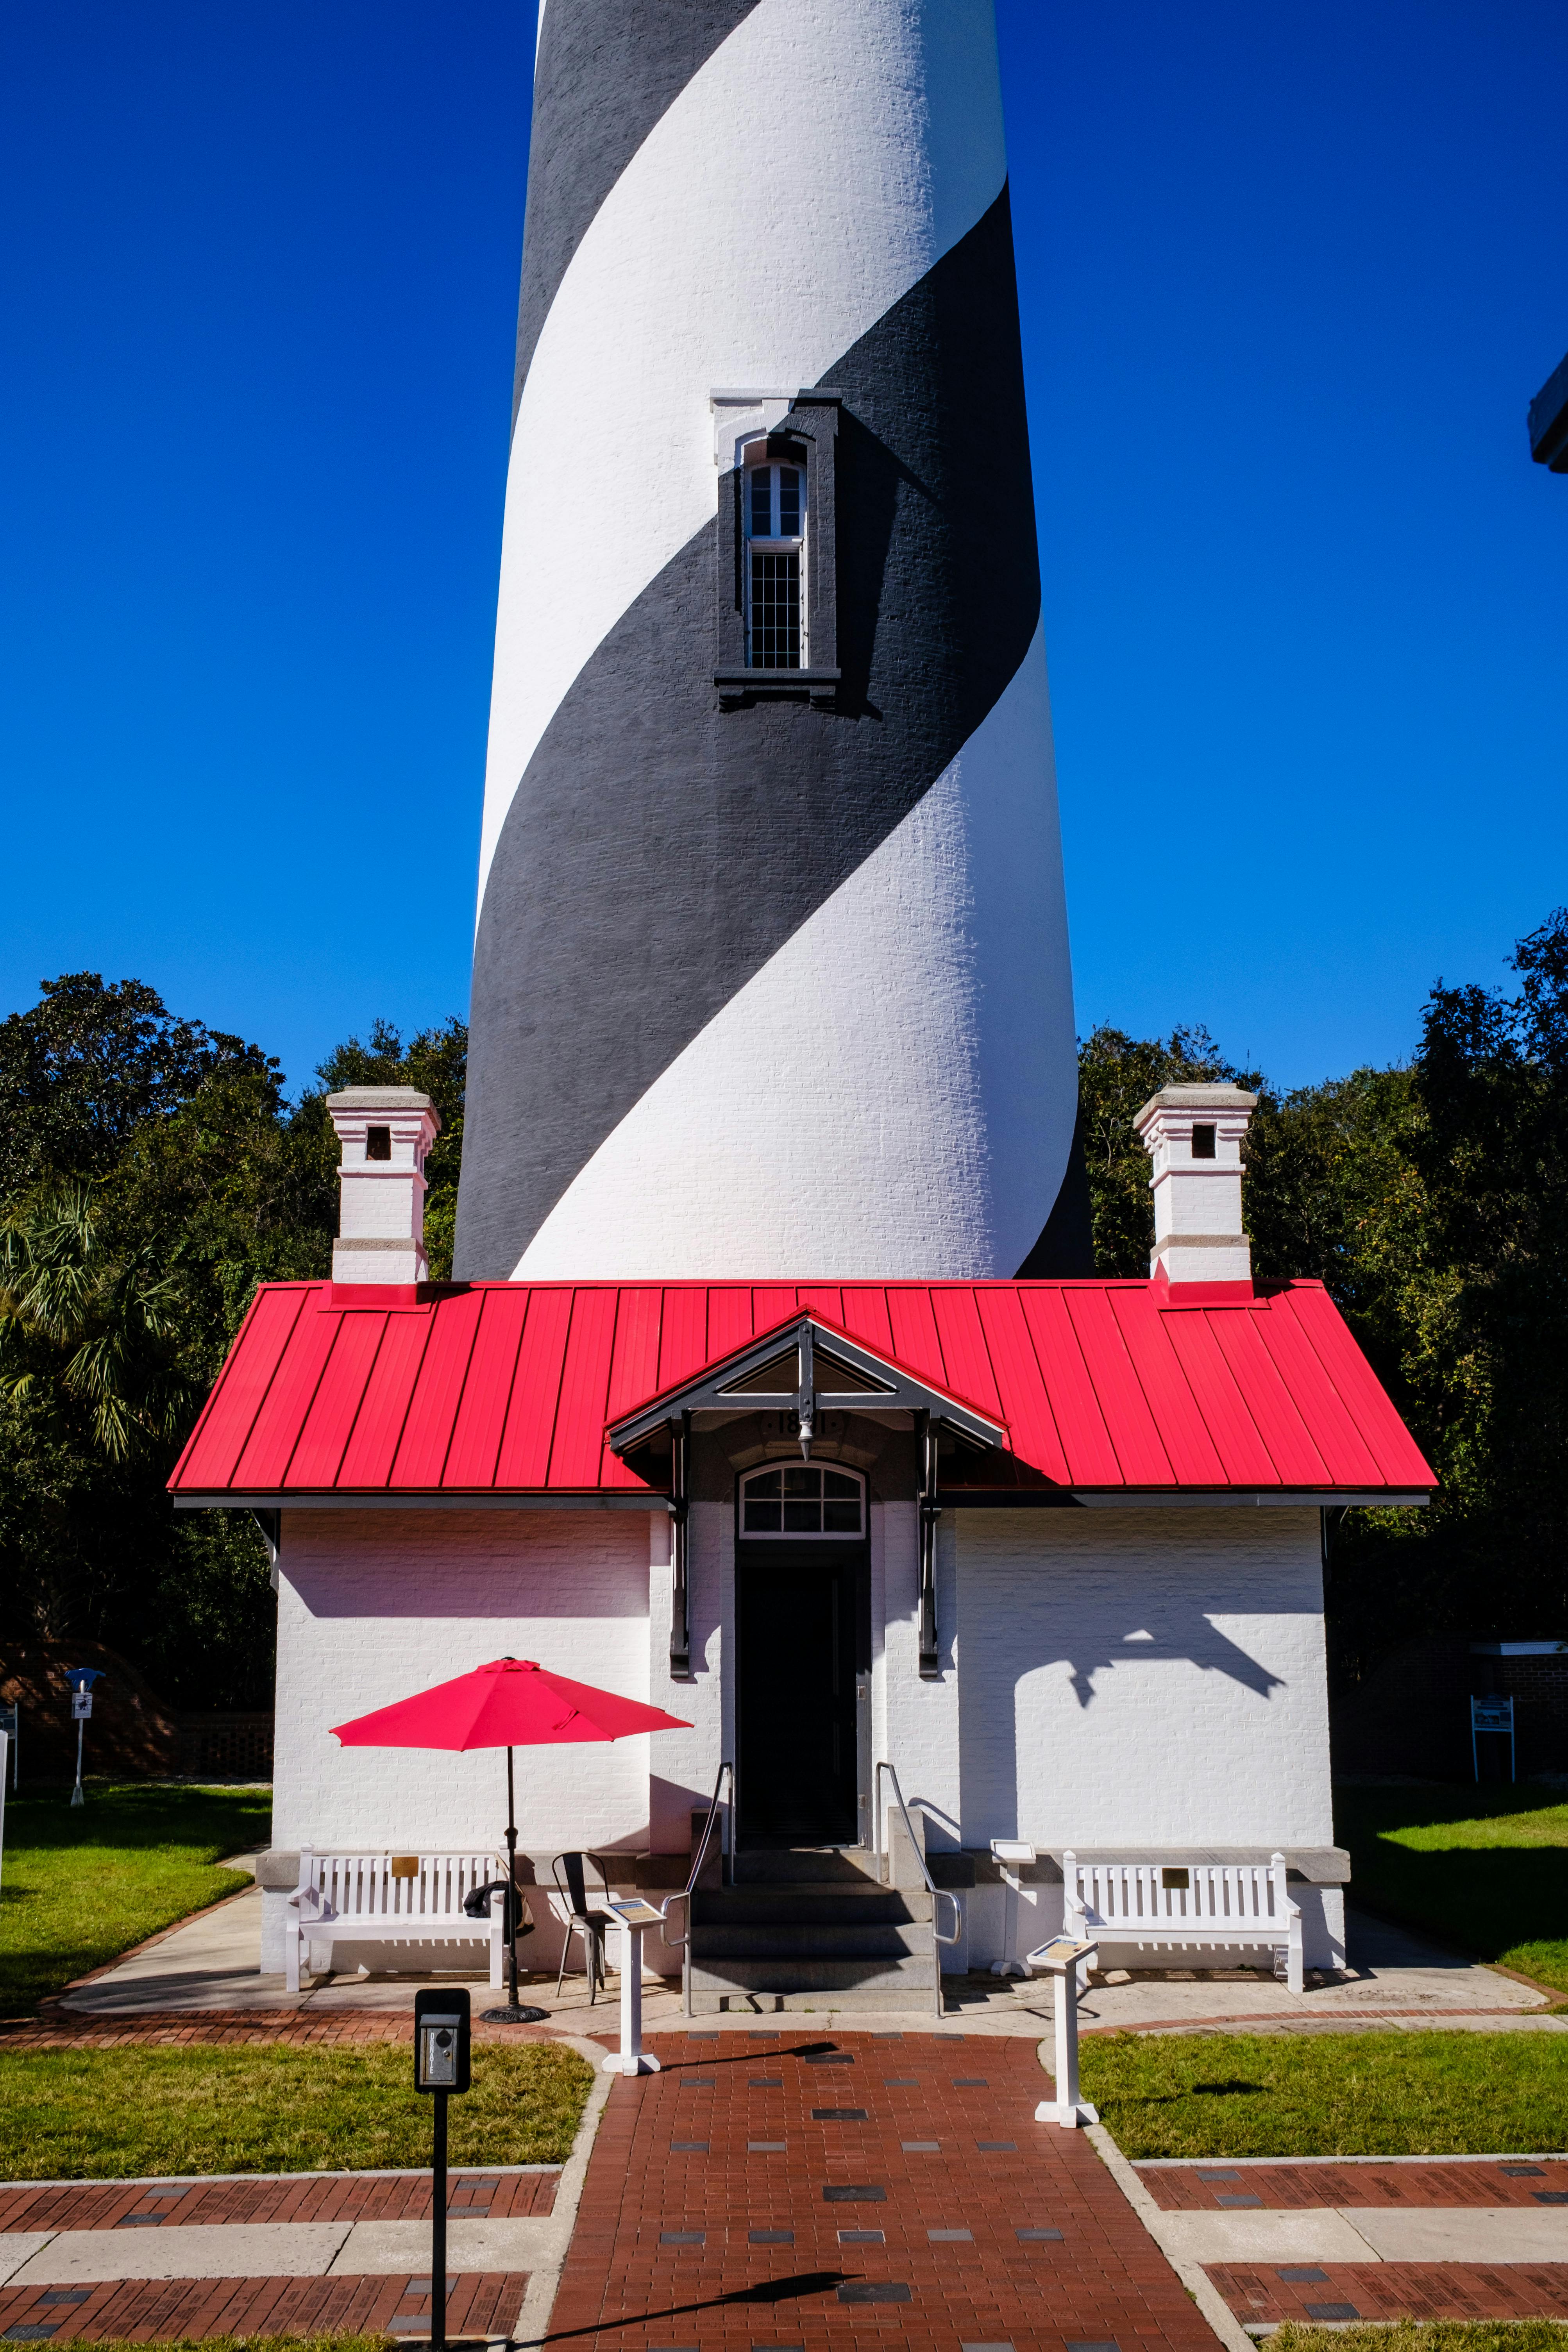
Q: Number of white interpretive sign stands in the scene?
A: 3